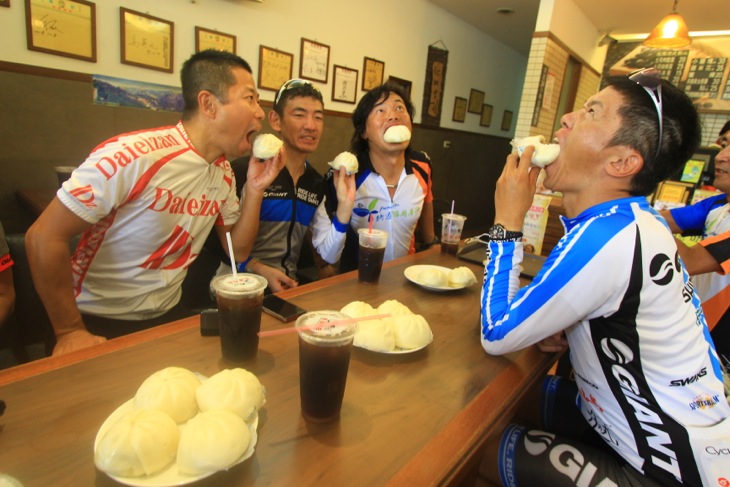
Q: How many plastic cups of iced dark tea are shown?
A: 4